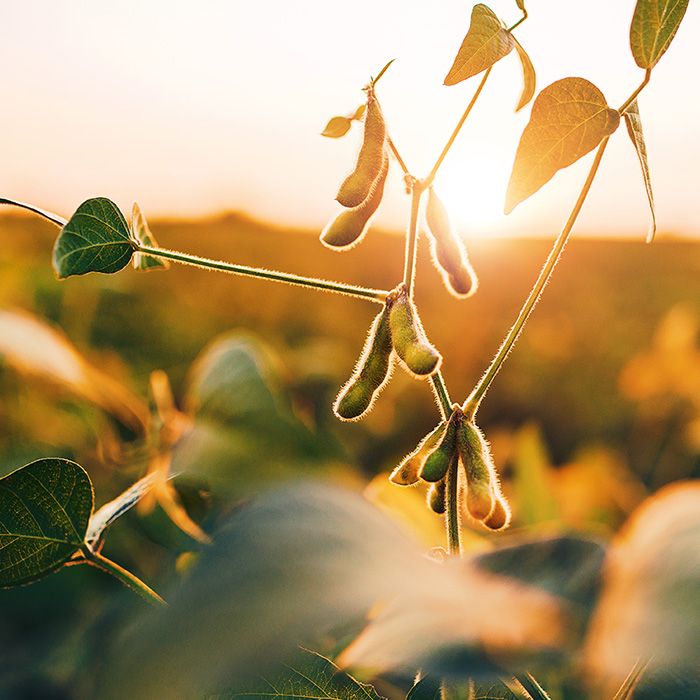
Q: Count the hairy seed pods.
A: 10